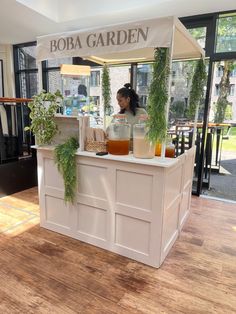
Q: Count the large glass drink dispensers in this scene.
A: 2